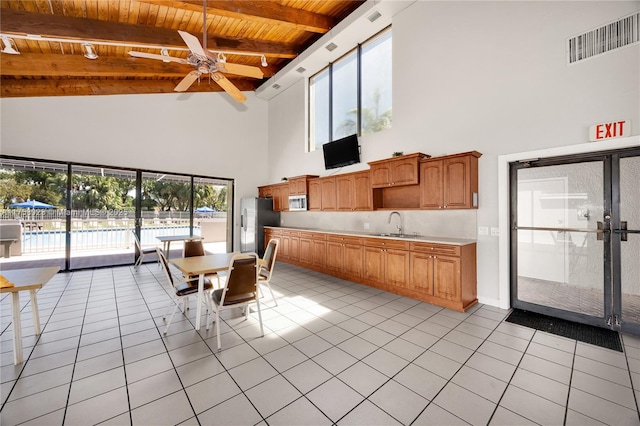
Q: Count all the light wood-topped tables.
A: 3